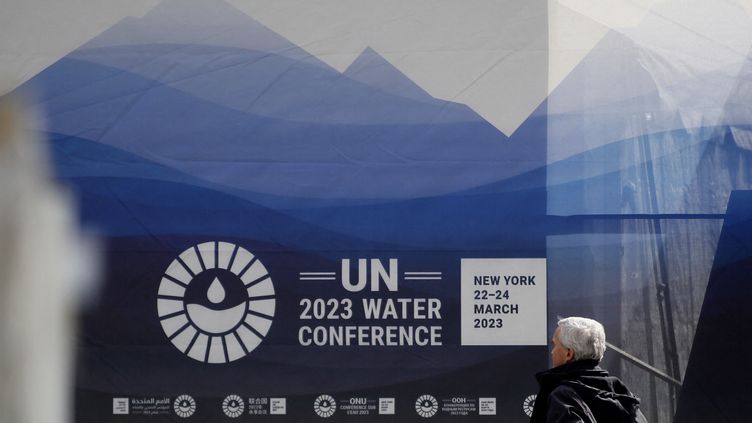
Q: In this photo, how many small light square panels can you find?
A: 4